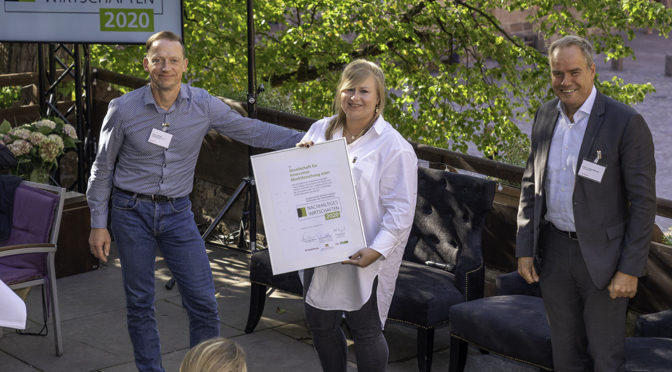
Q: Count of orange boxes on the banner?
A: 0